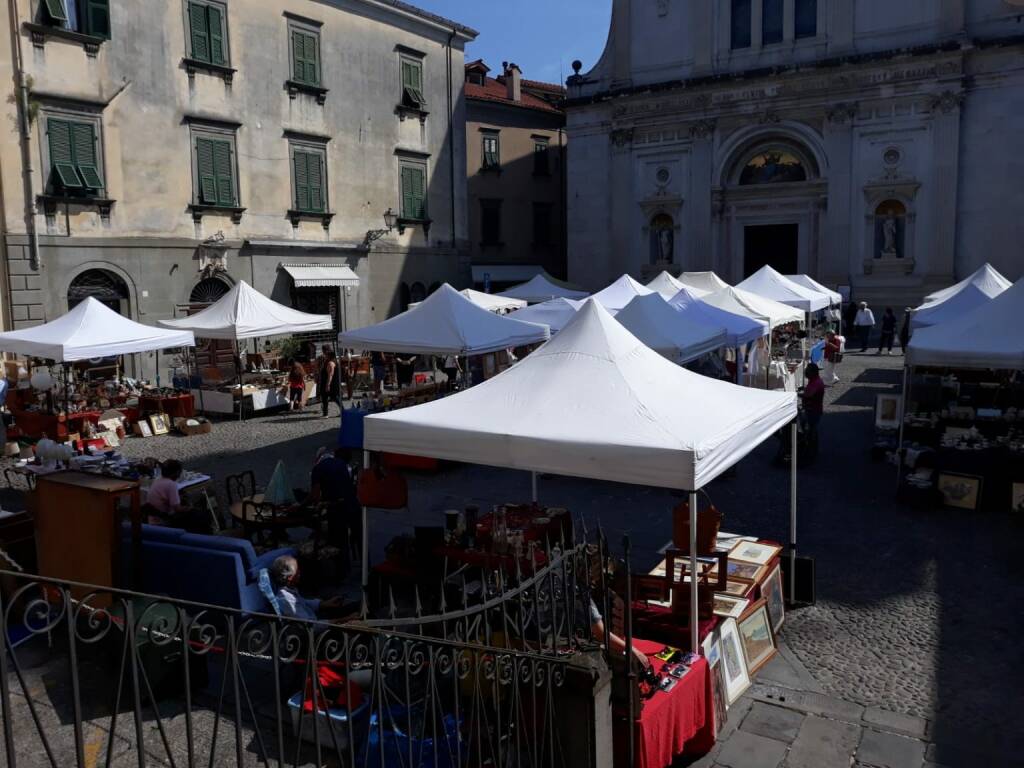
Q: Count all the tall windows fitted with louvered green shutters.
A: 8